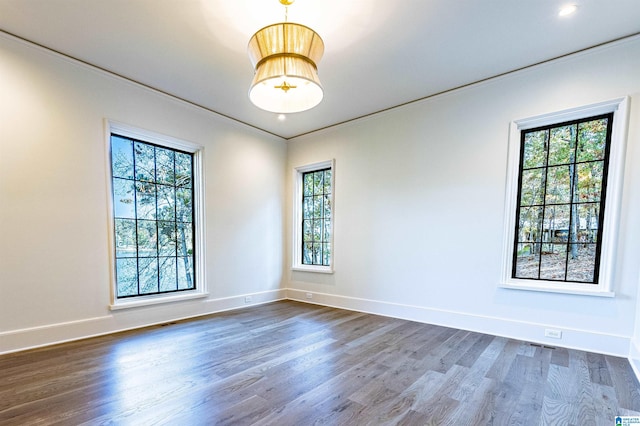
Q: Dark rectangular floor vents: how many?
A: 2